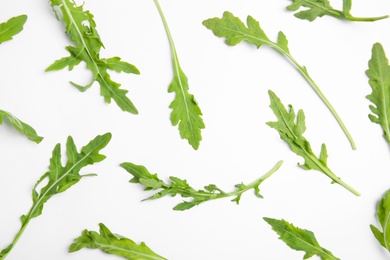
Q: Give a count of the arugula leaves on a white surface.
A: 13